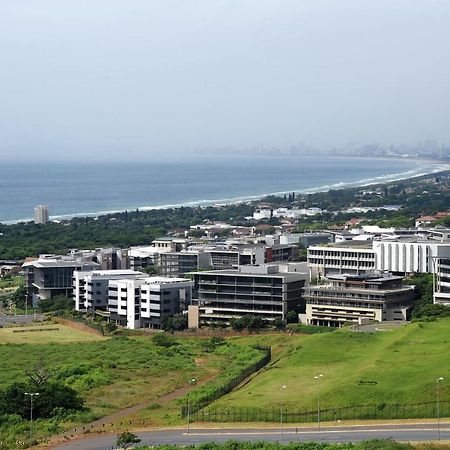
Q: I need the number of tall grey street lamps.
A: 5